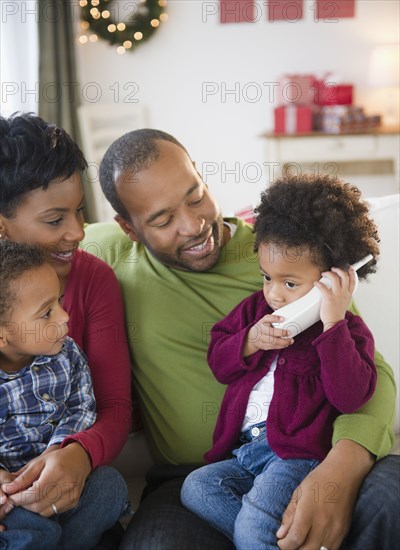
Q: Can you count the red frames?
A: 3